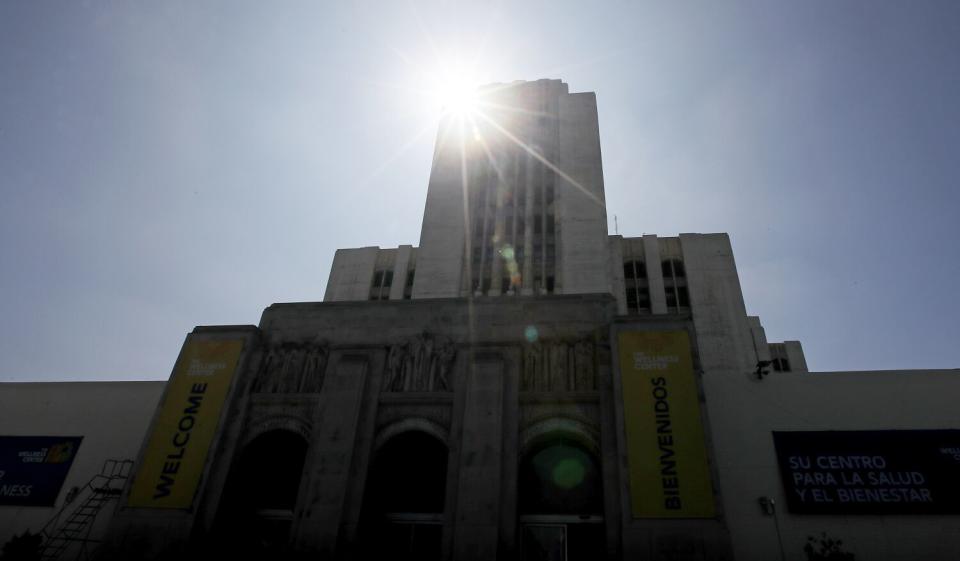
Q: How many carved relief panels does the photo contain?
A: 3